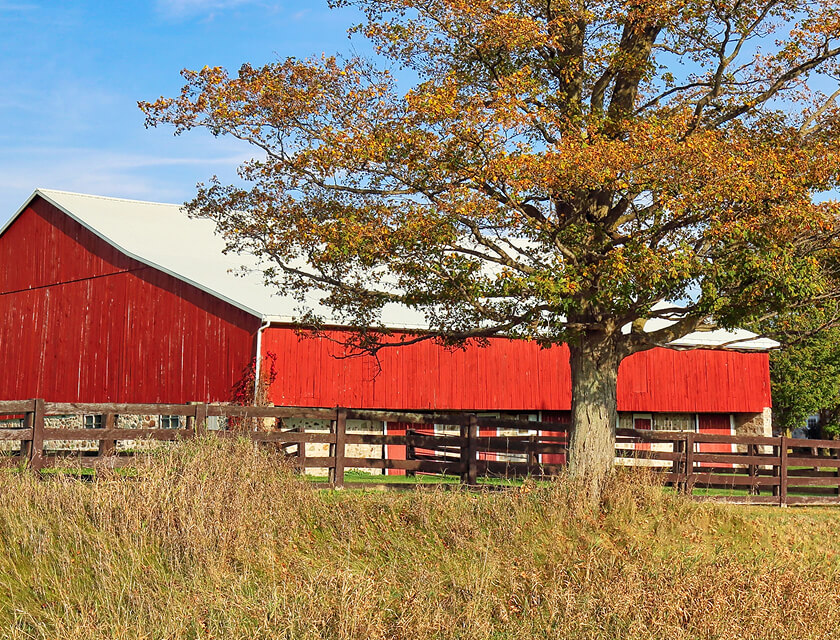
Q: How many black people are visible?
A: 0